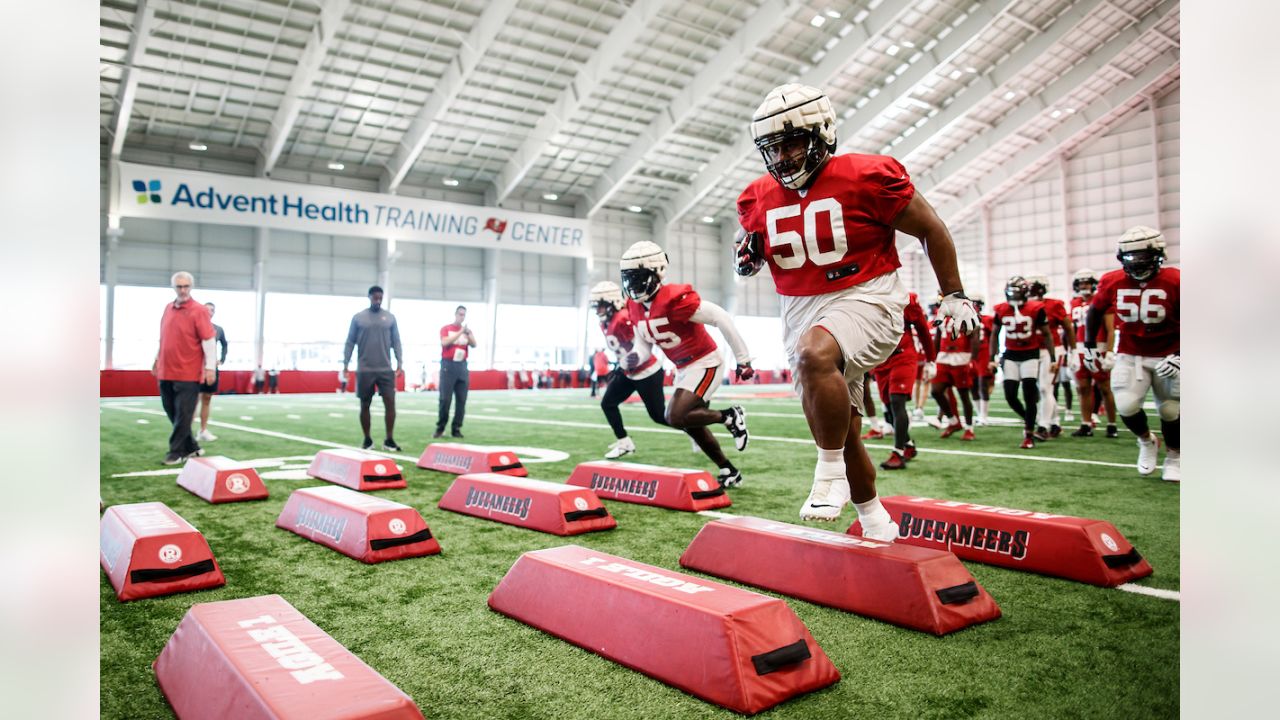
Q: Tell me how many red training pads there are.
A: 11